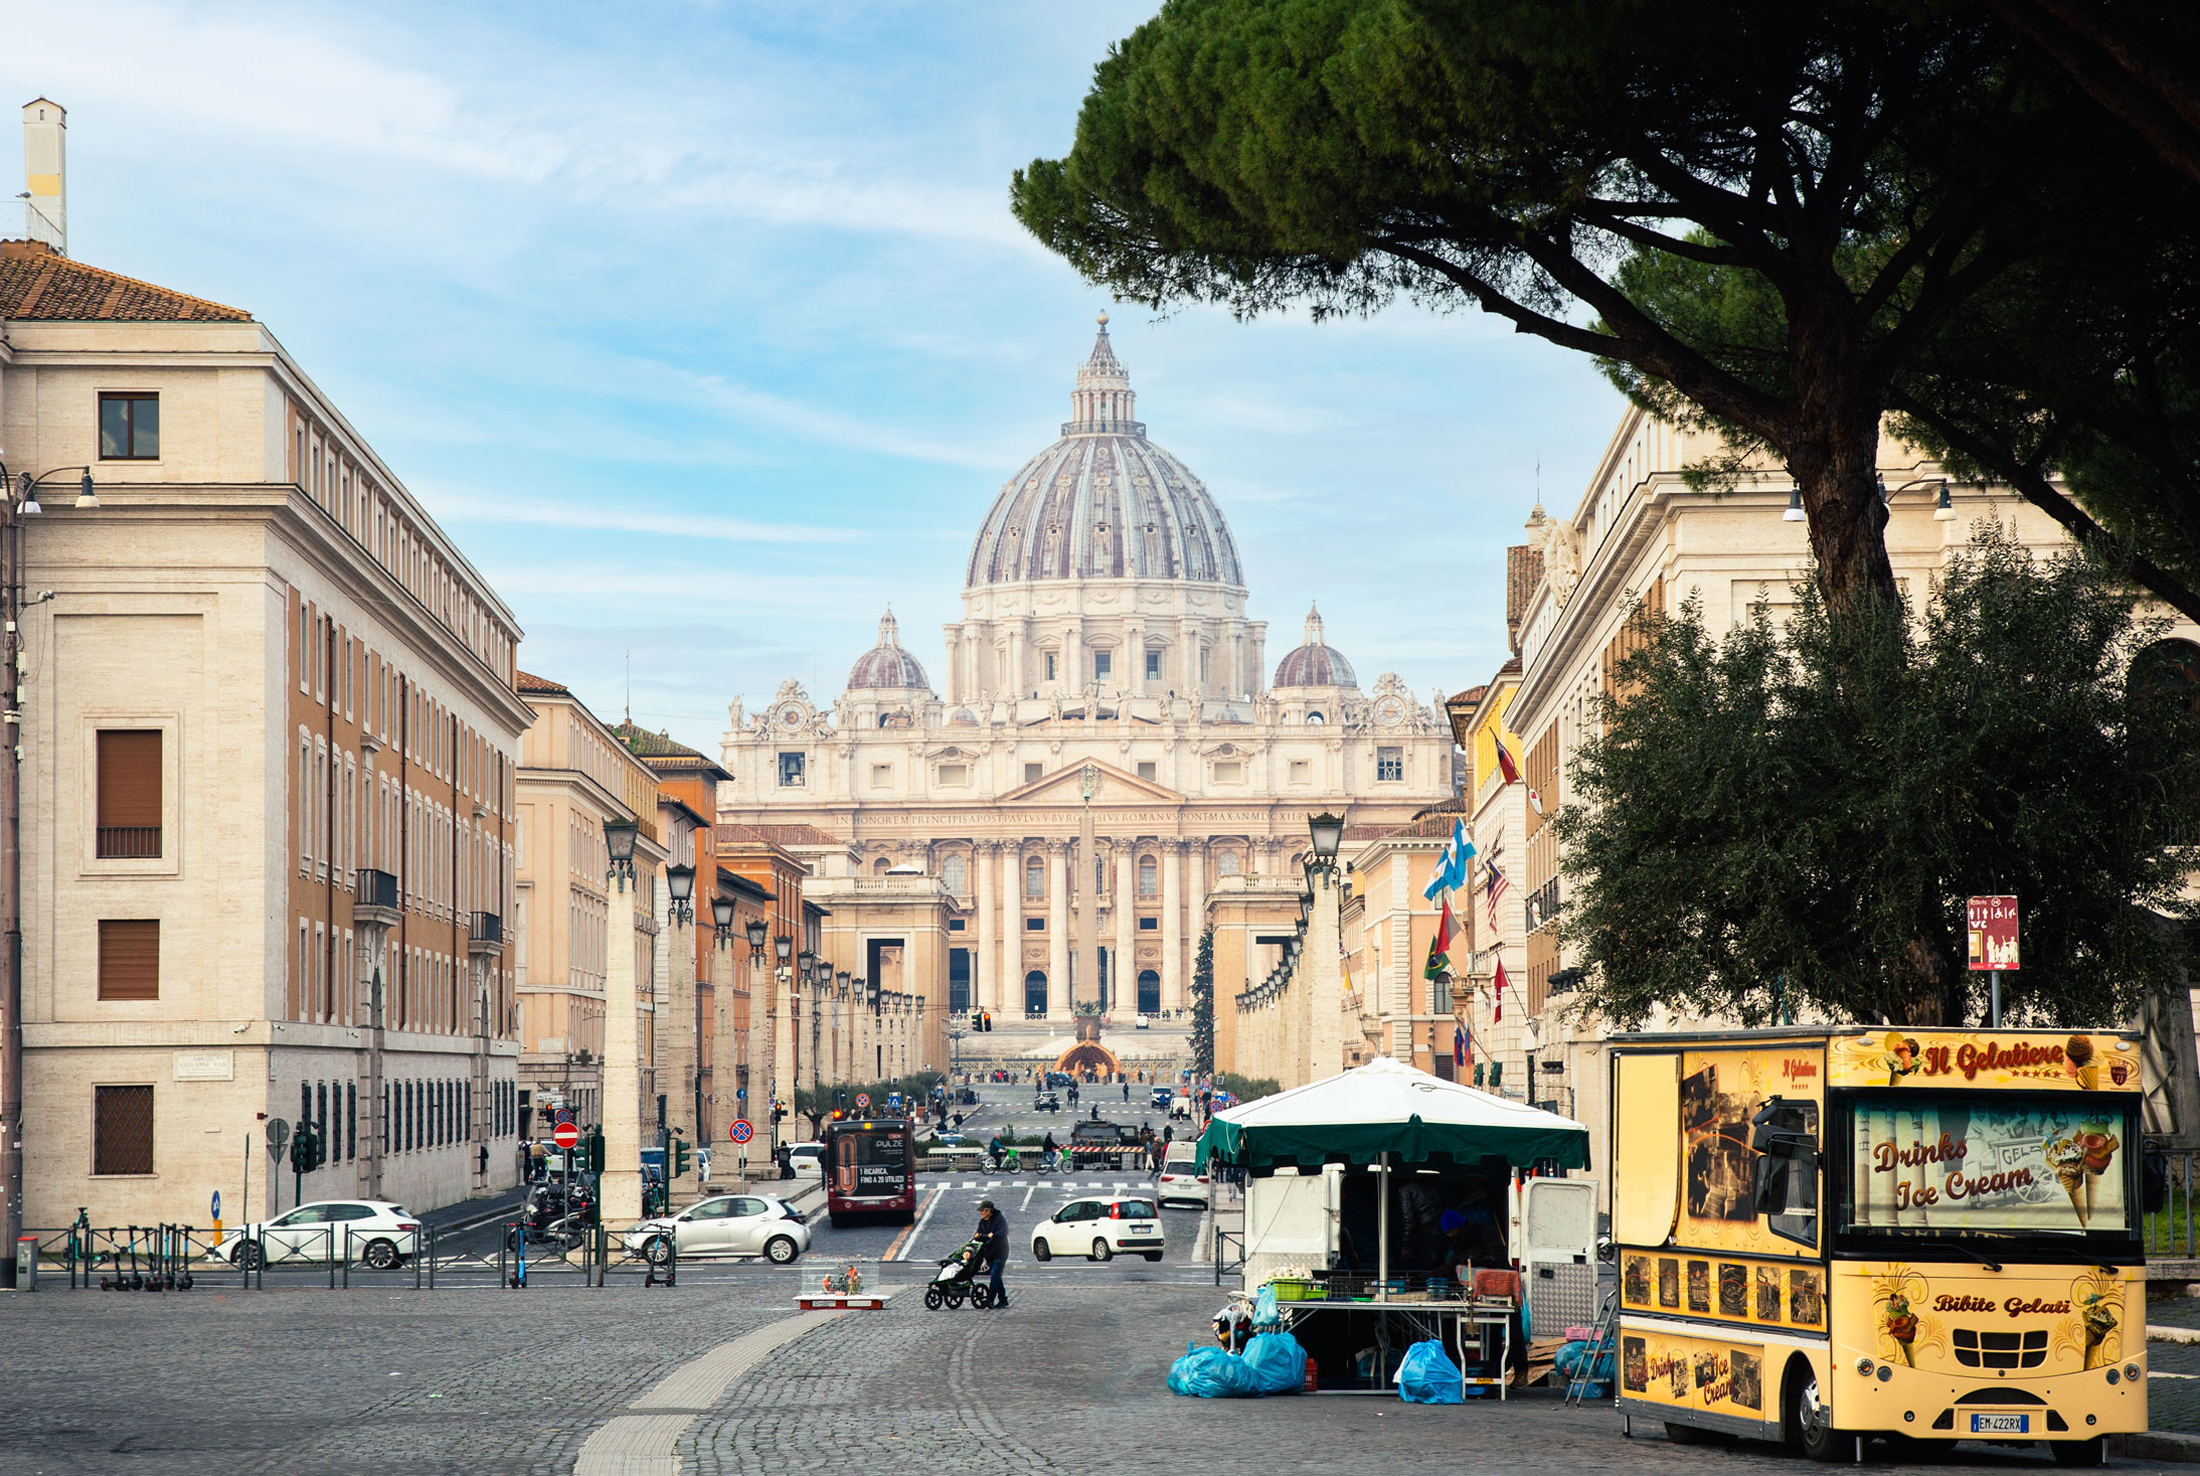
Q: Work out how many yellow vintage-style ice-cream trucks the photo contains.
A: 1